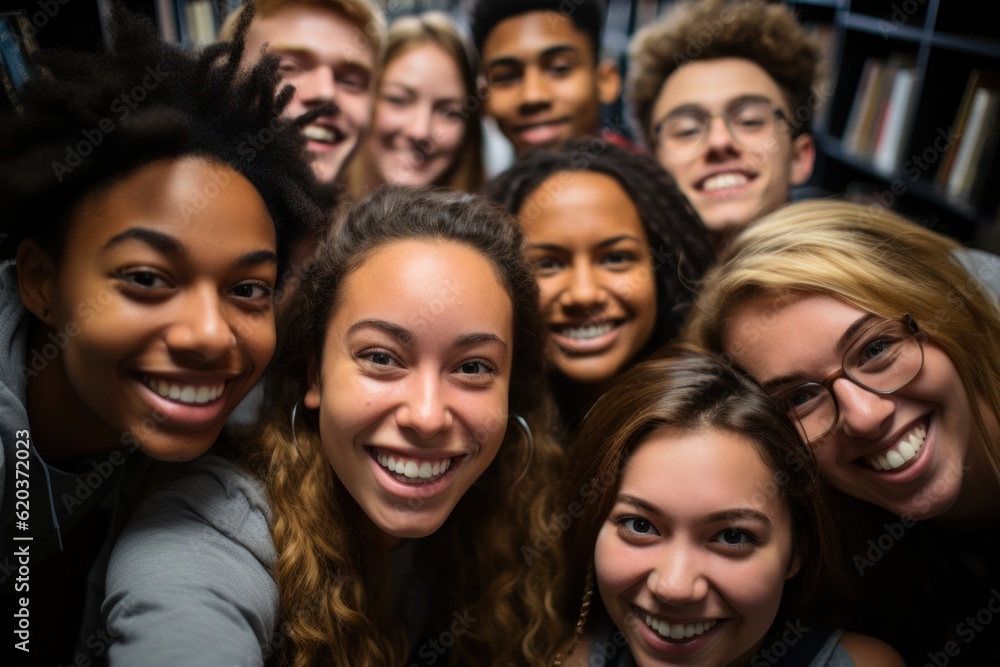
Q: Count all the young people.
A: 9